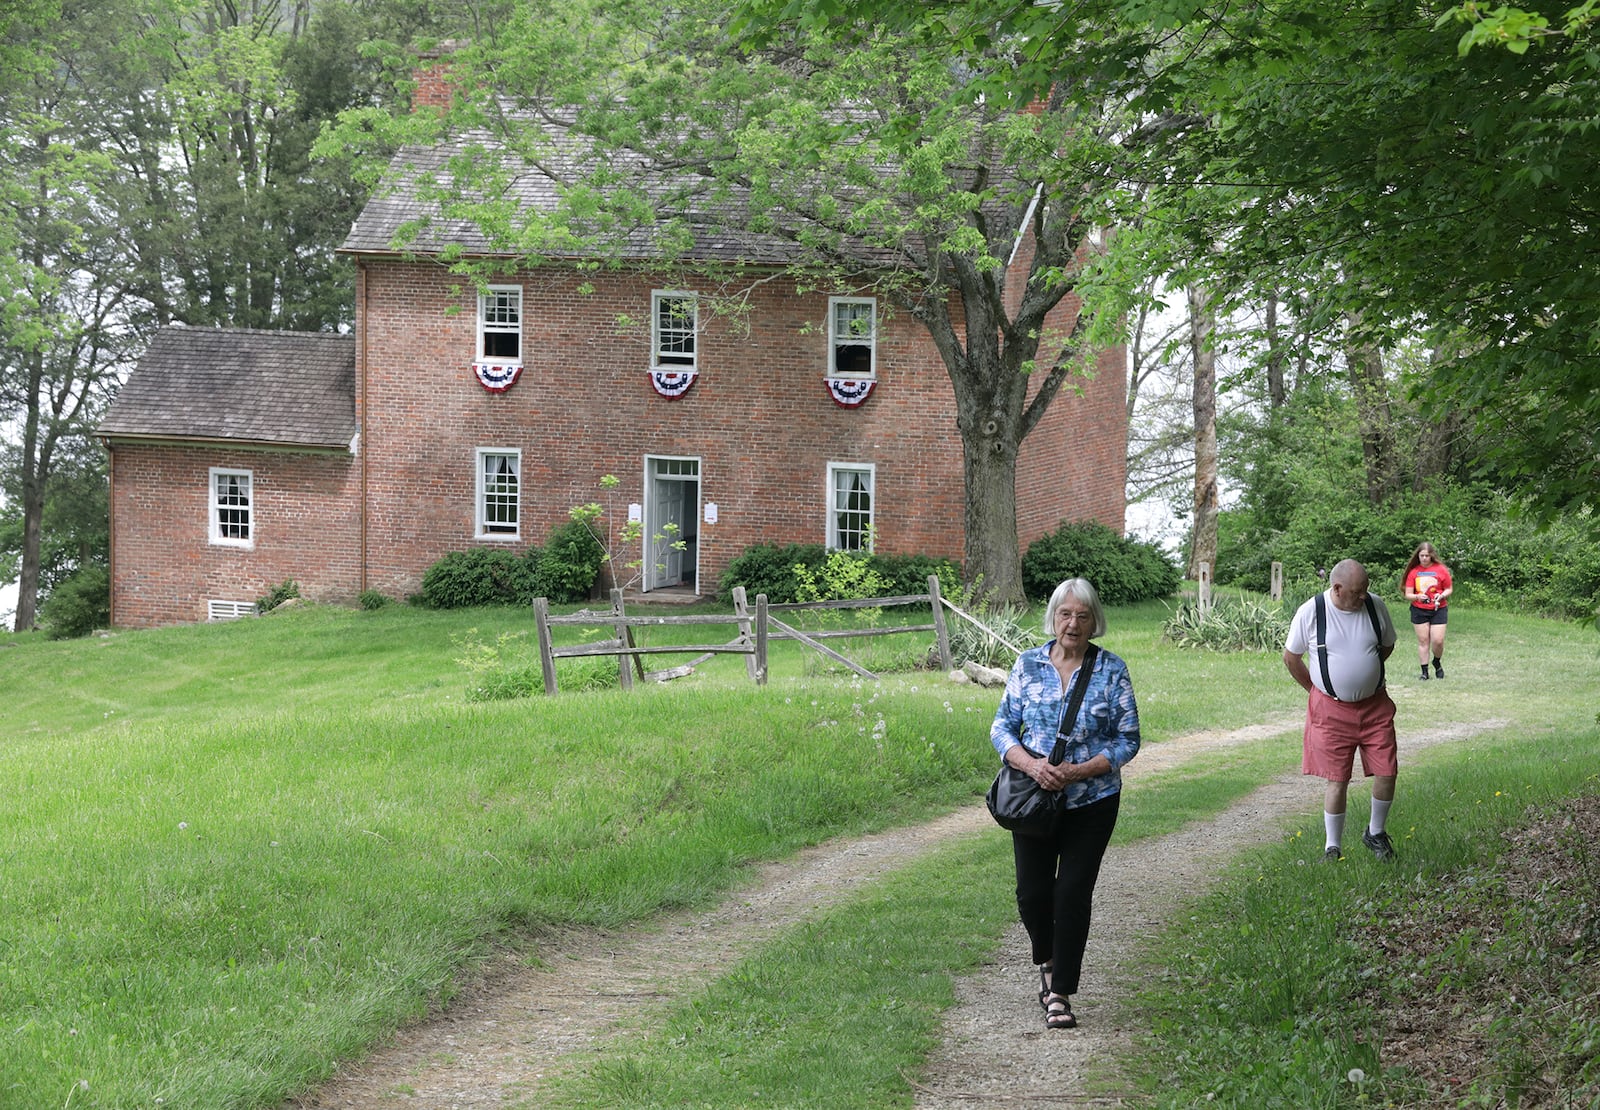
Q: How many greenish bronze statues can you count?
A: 0